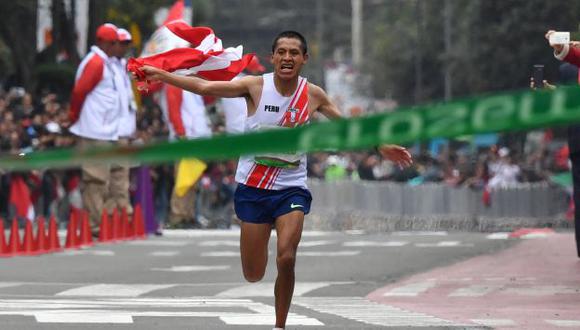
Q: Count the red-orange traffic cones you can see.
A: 11